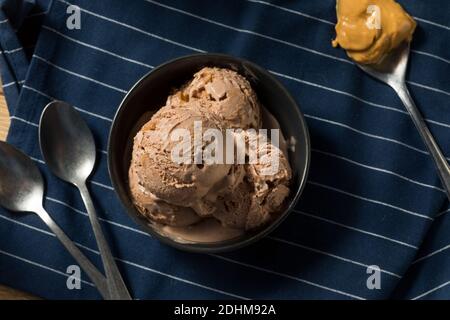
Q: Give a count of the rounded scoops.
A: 3